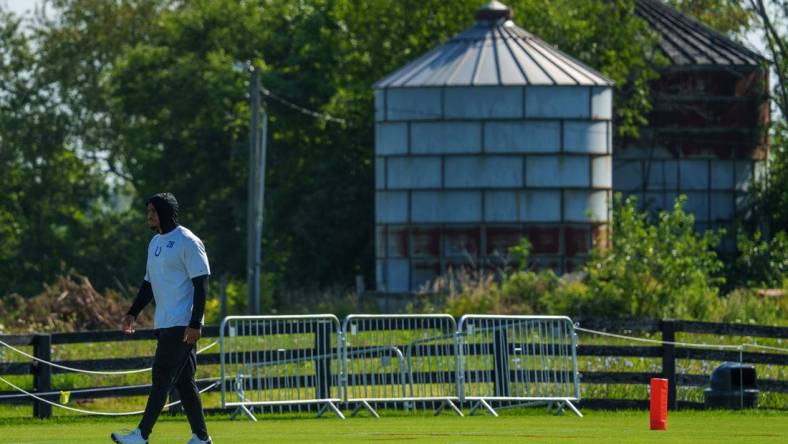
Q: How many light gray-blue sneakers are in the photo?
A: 2